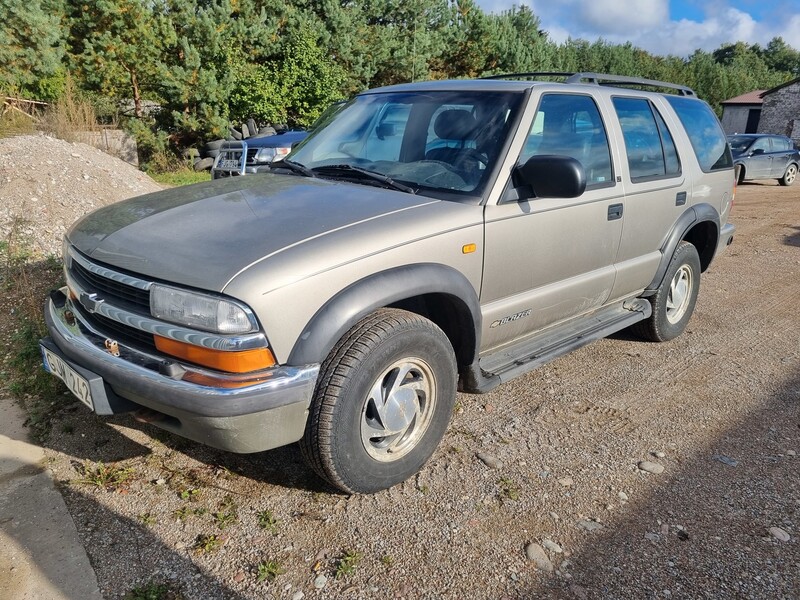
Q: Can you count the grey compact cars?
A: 1